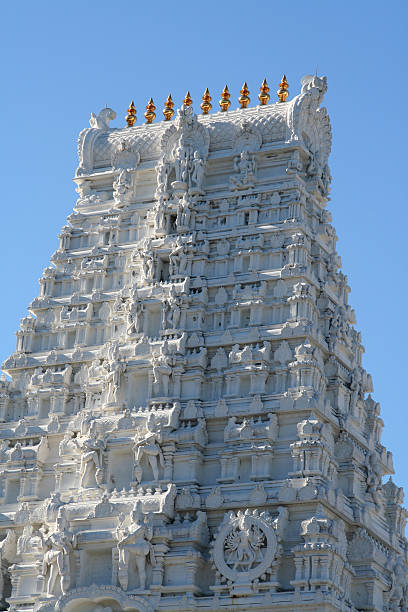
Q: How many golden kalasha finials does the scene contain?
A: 9